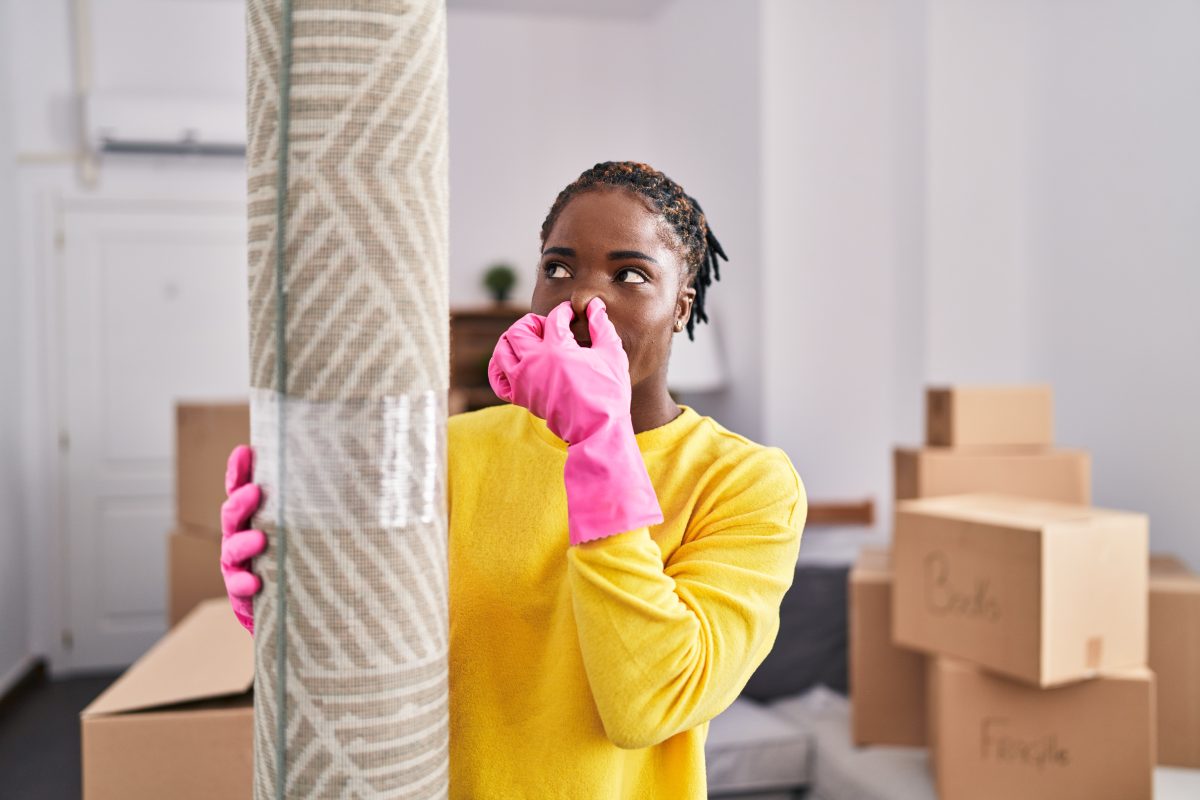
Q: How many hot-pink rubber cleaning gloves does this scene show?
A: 2